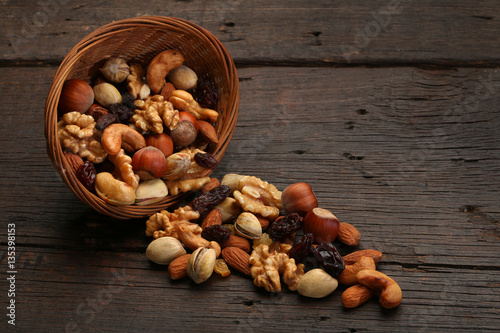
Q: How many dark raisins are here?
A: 11